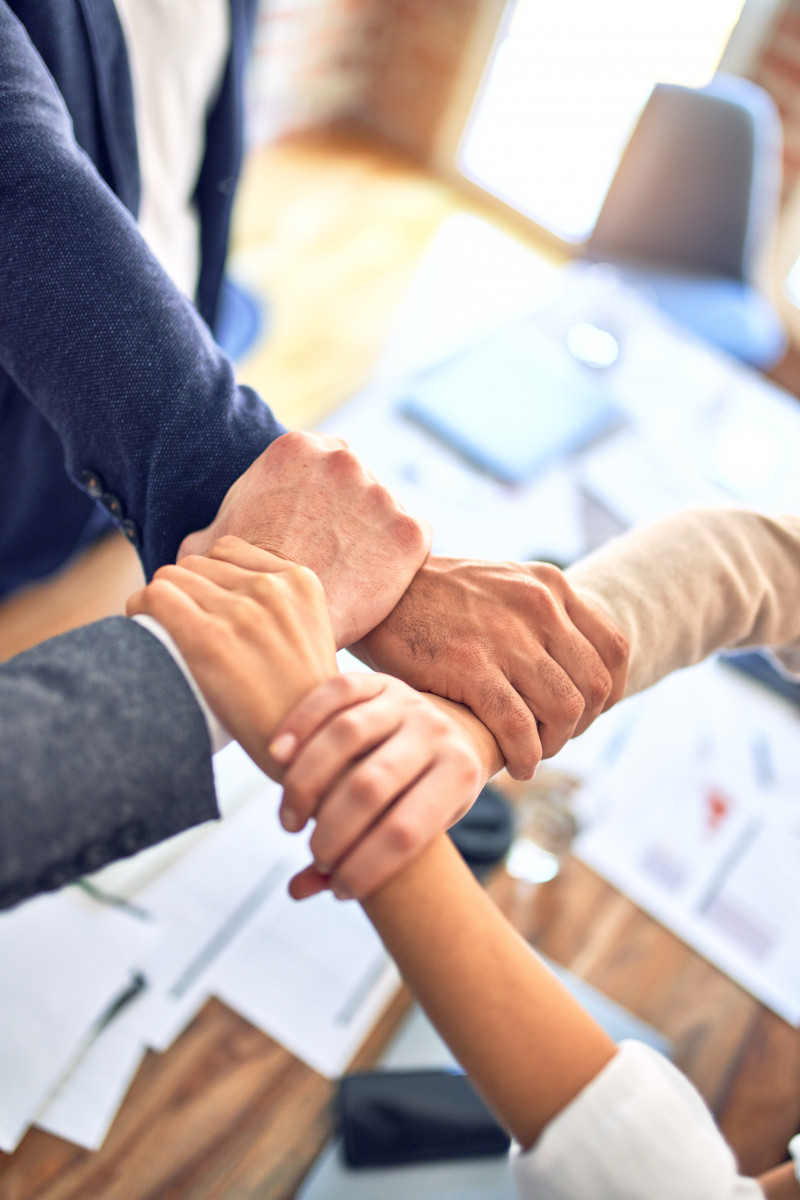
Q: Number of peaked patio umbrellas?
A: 0